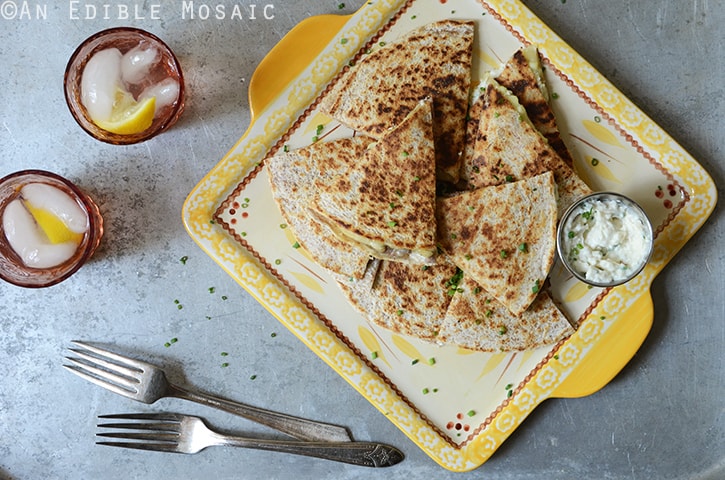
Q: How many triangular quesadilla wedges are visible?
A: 8